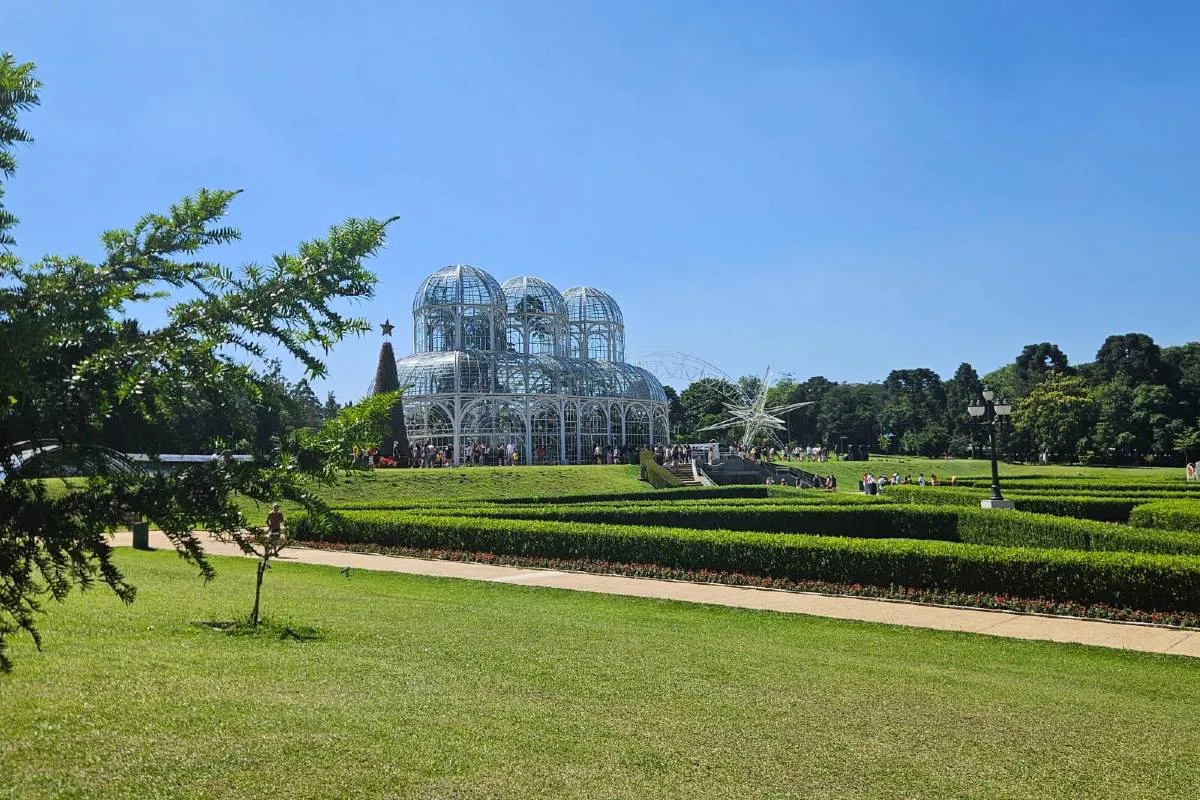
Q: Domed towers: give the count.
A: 3